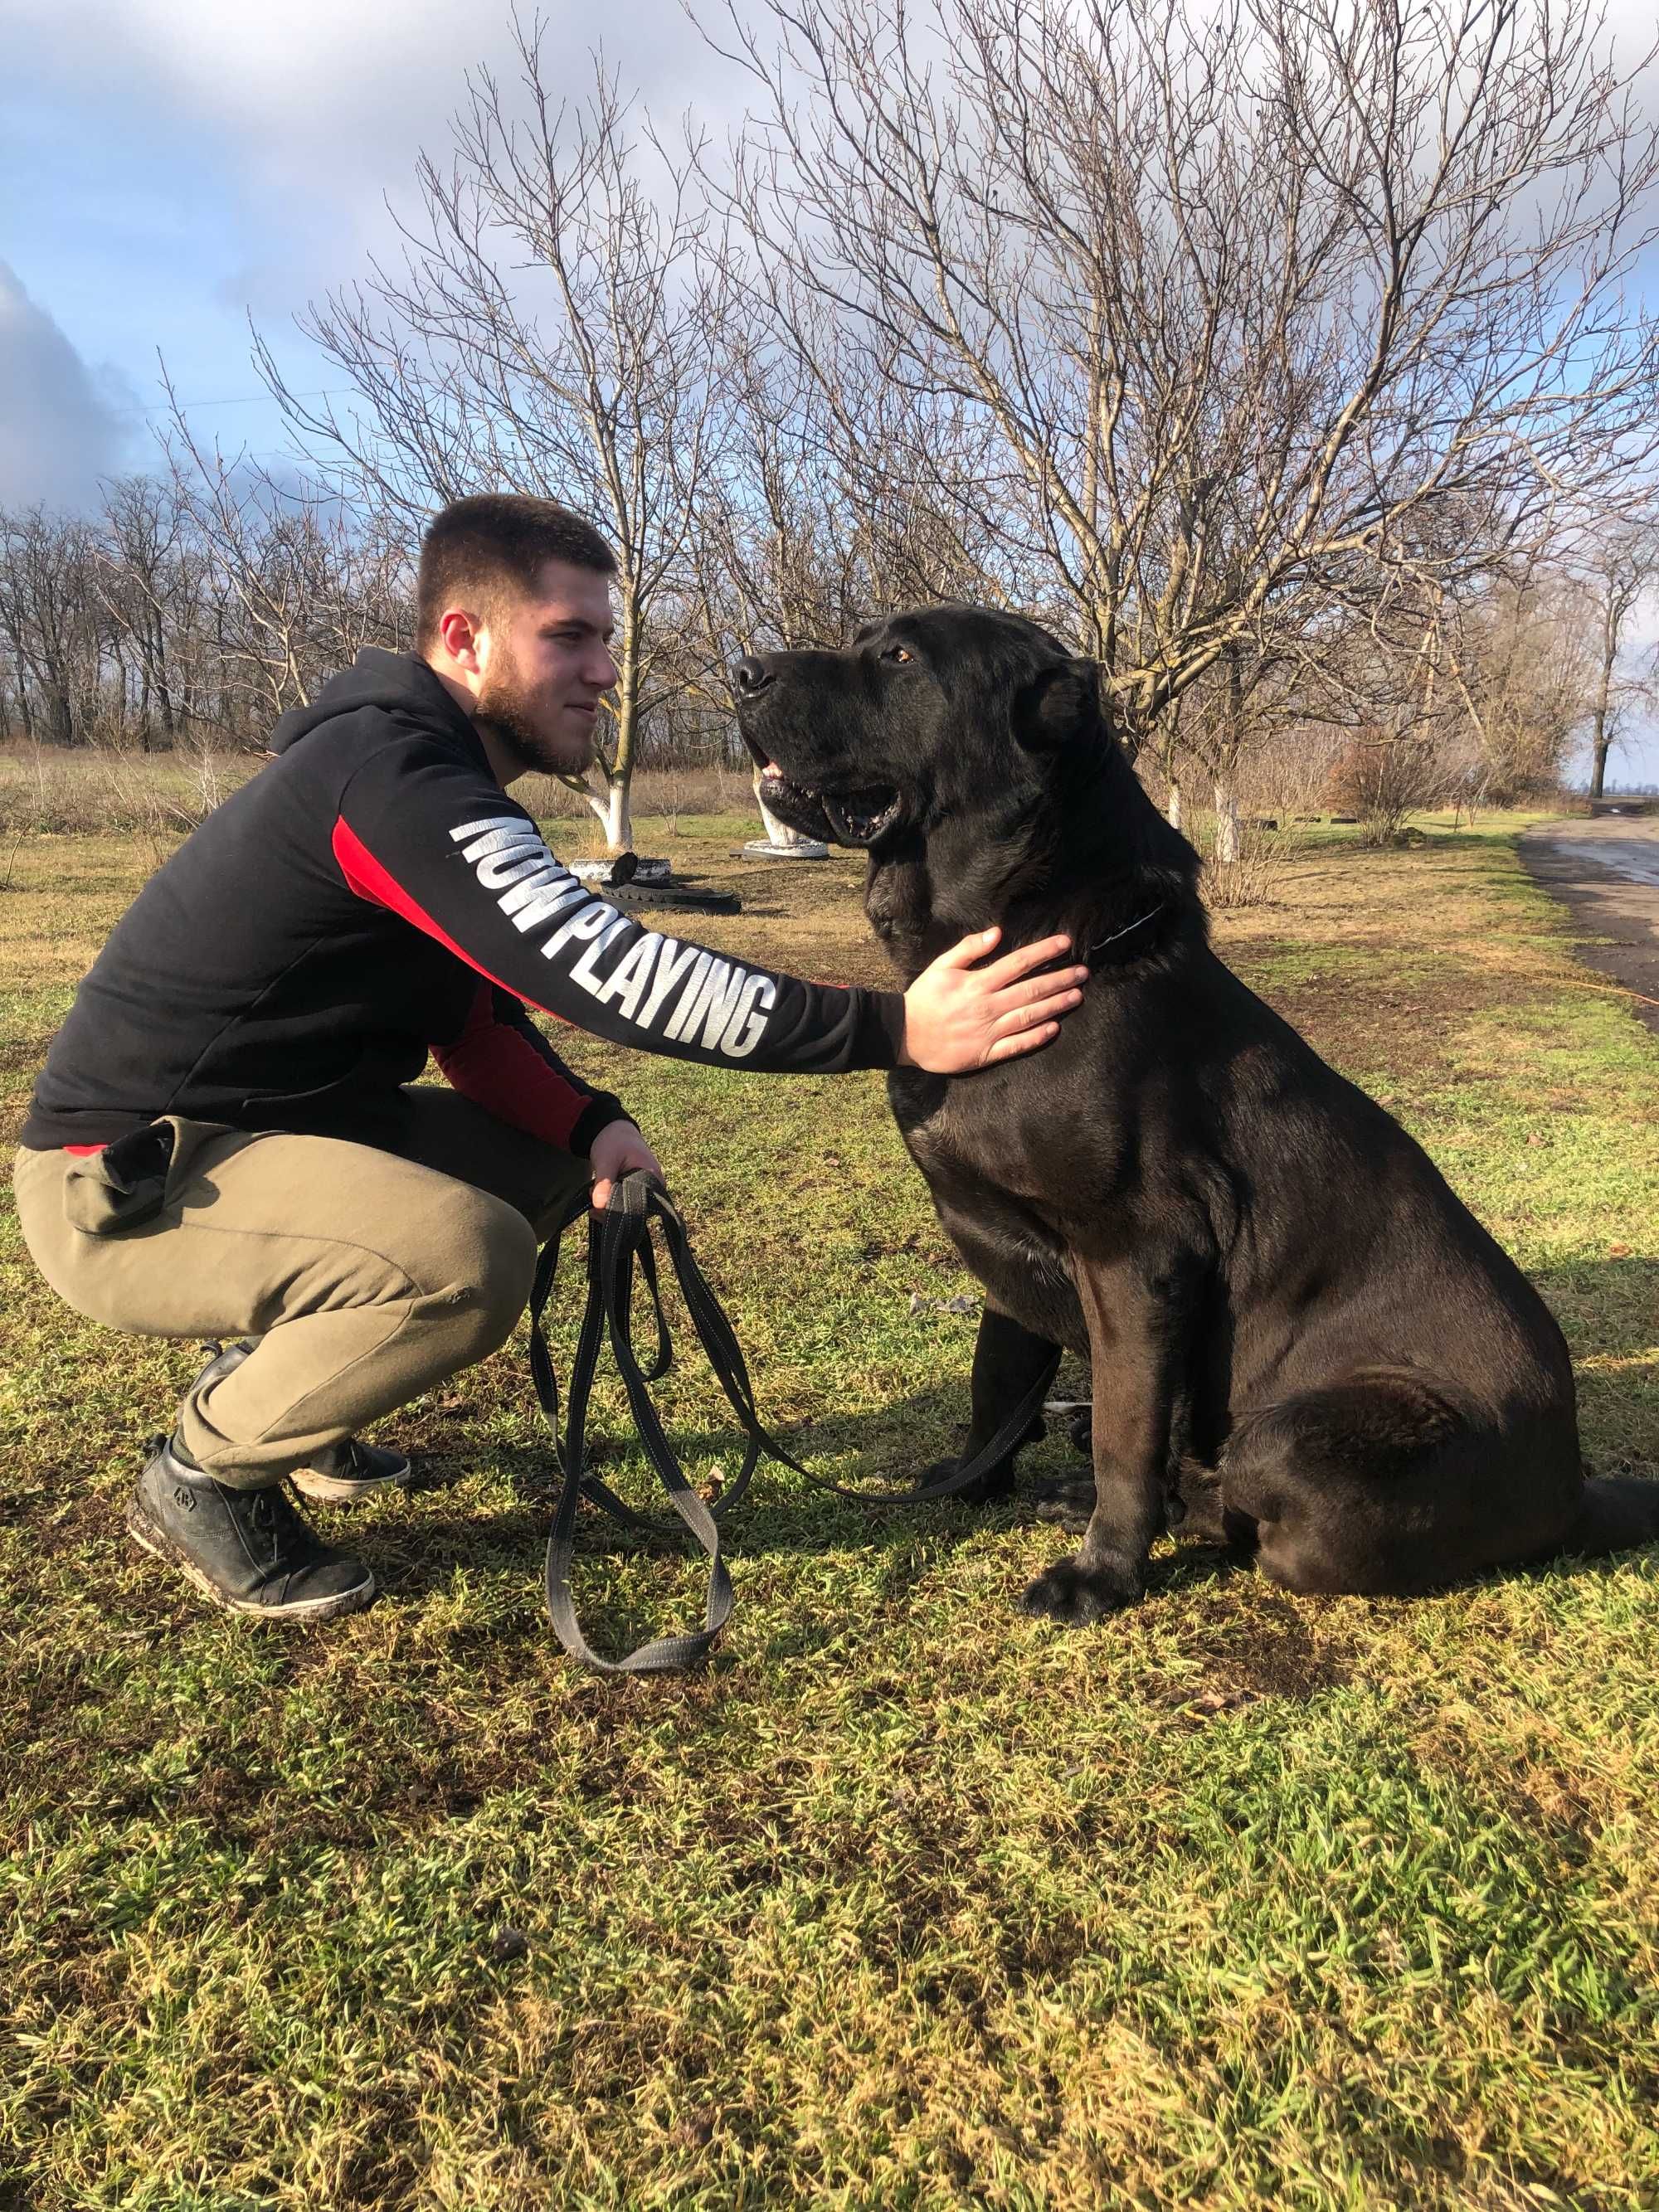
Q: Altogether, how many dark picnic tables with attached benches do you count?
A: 0